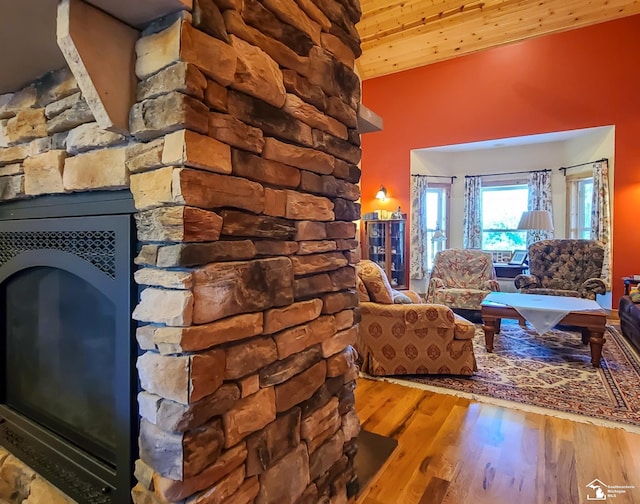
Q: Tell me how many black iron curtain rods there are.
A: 3